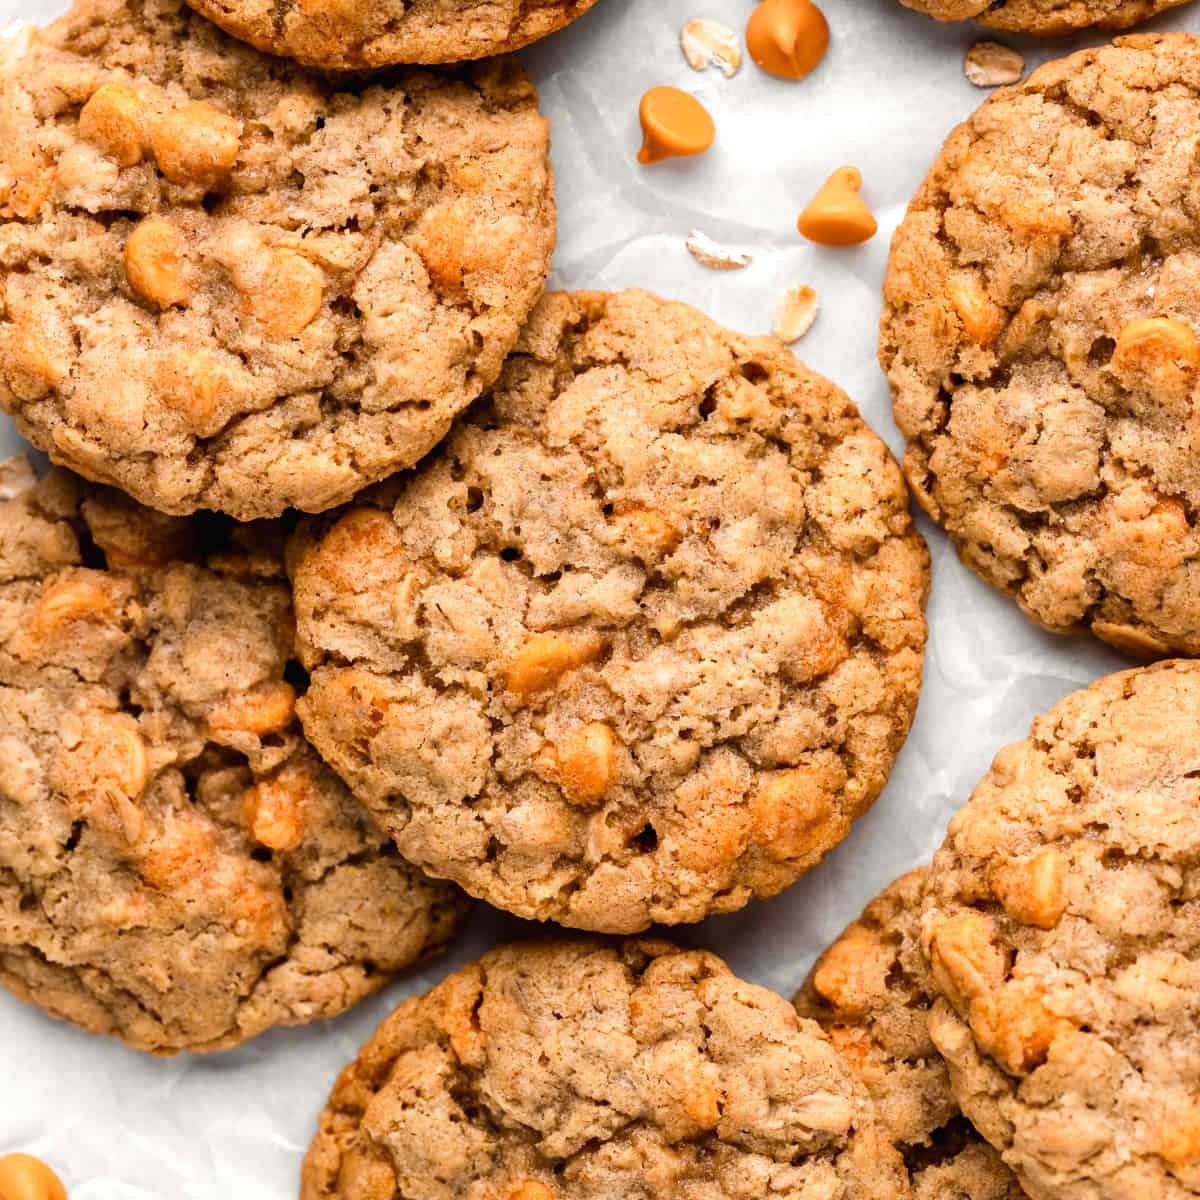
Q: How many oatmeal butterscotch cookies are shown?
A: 9